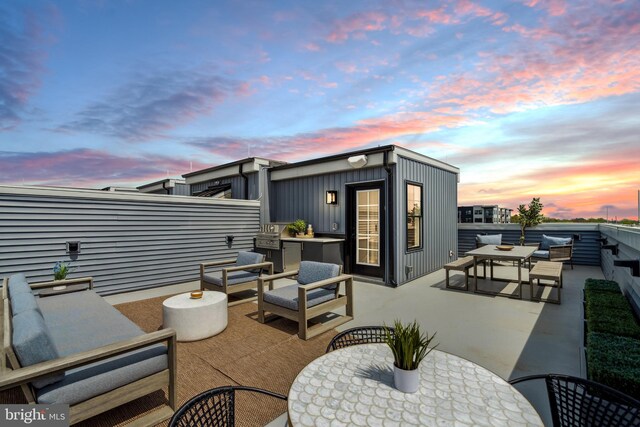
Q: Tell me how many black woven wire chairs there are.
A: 3